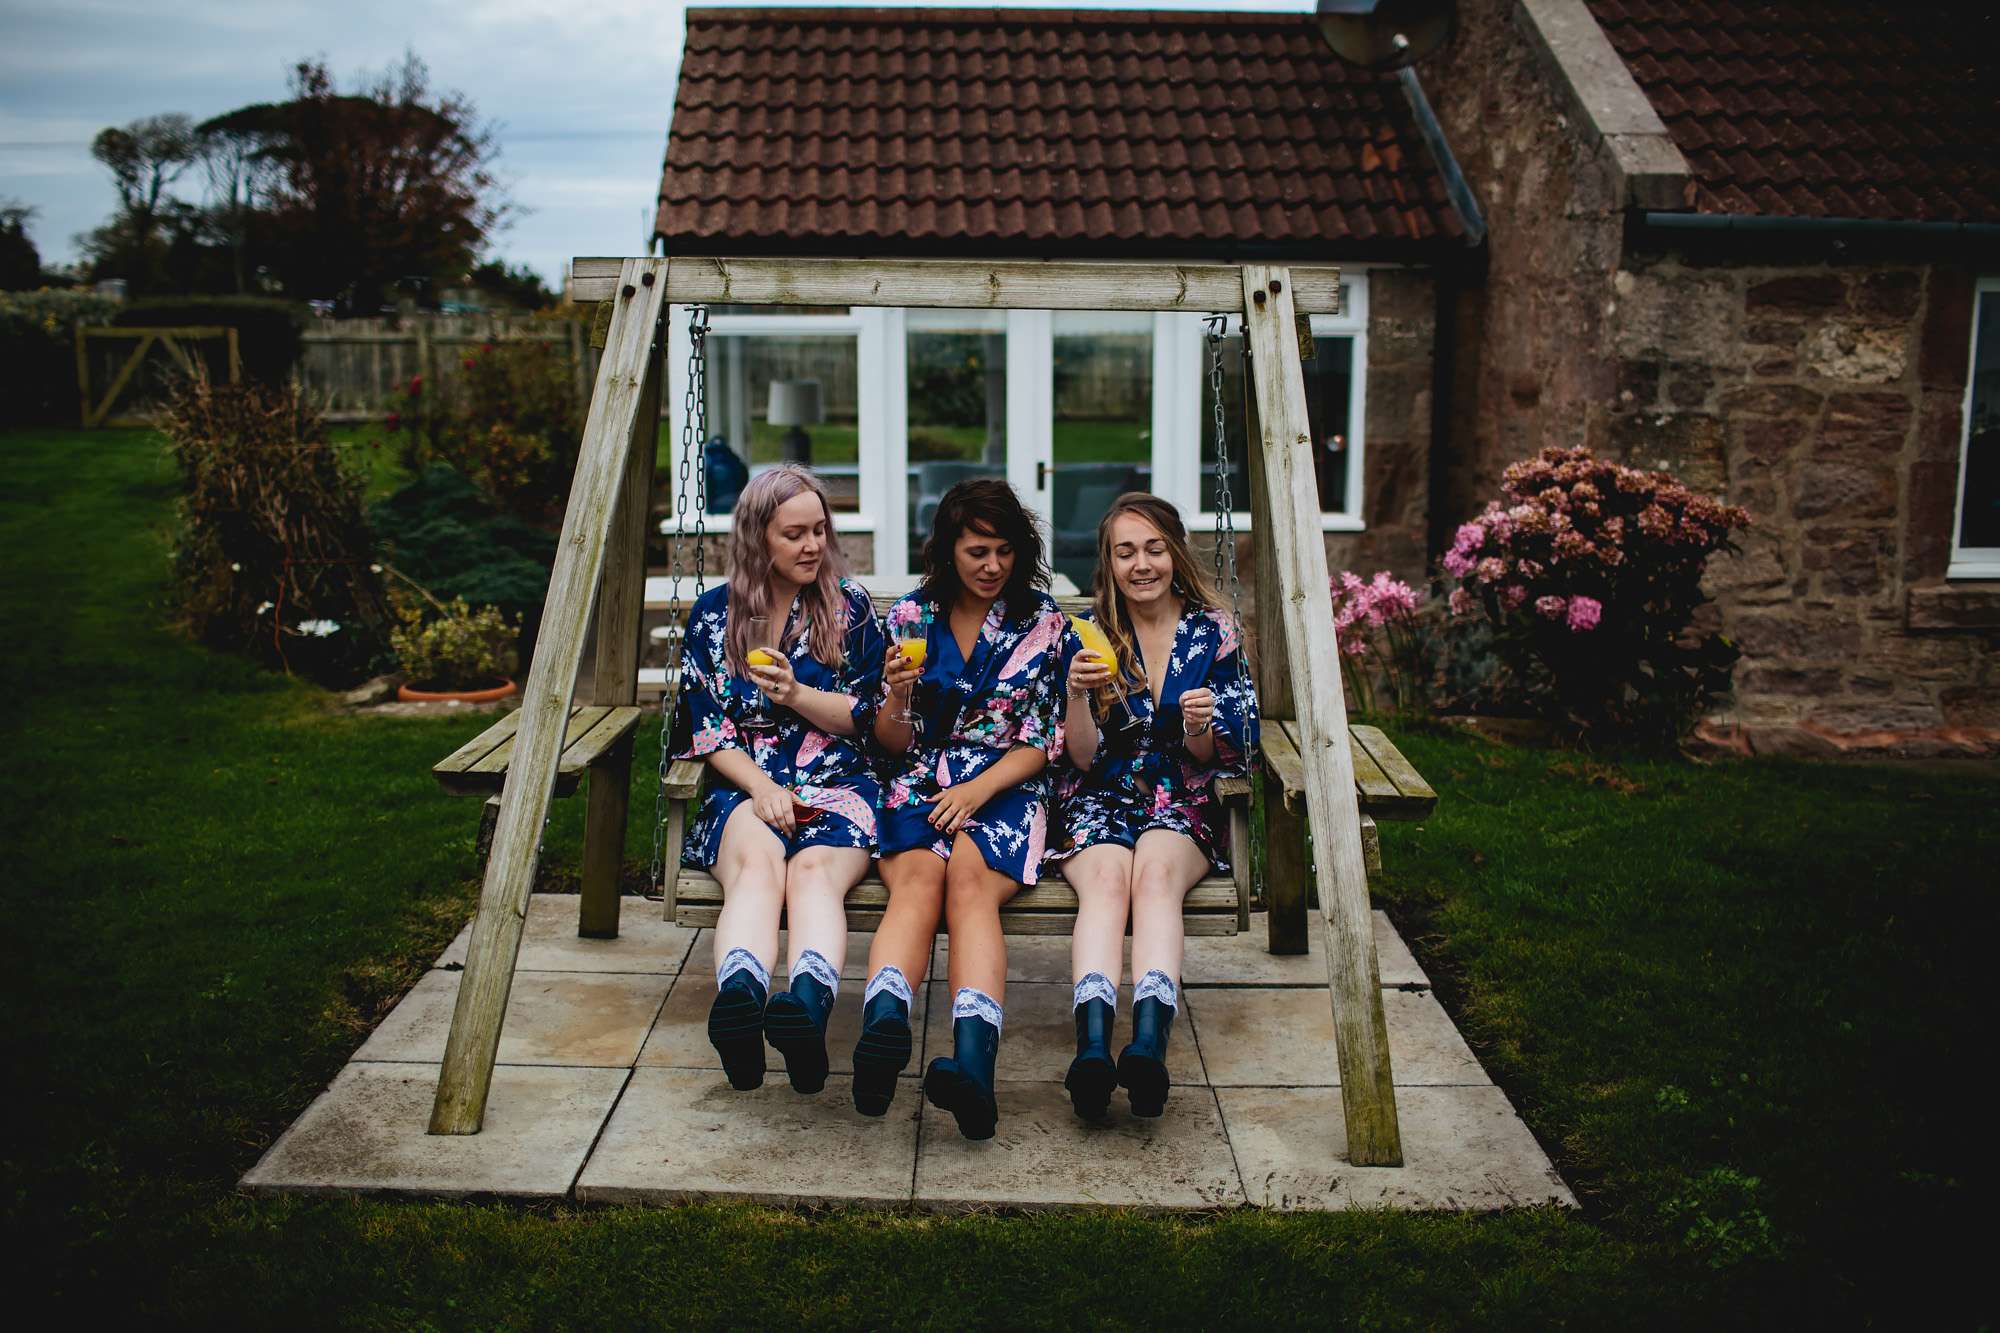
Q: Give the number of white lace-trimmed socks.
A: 6